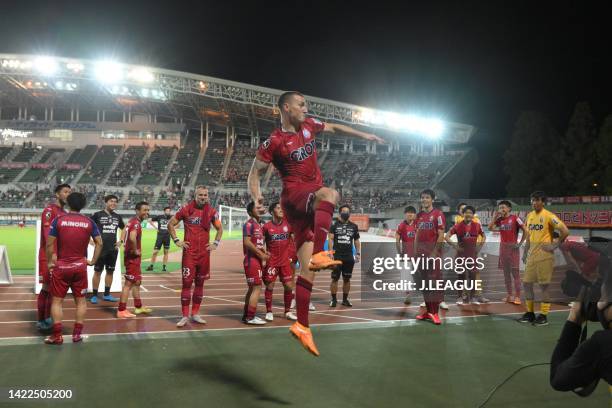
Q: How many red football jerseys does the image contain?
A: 12